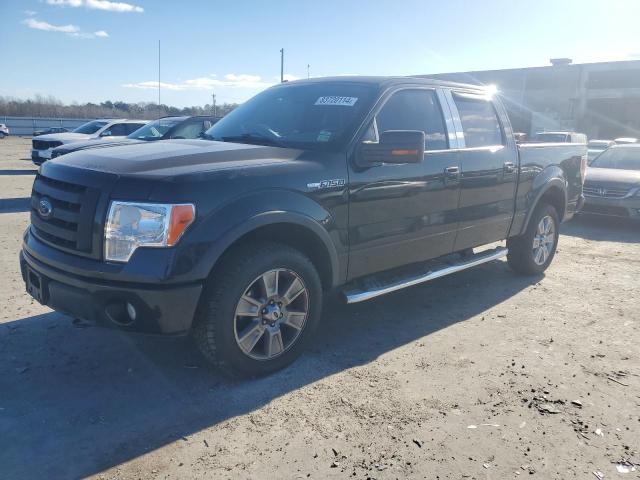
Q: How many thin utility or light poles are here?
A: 4